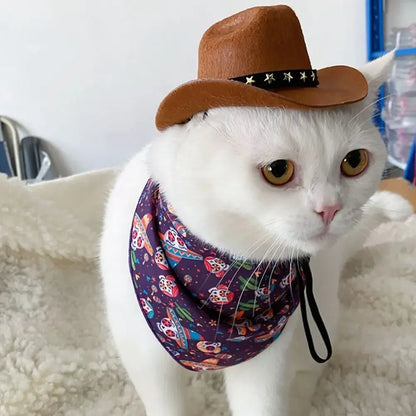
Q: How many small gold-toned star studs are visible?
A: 5